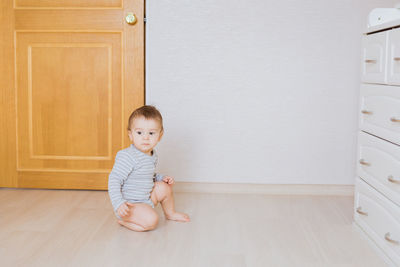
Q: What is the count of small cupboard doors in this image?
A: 2